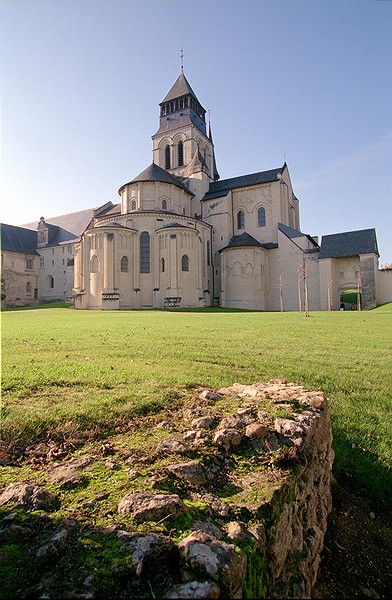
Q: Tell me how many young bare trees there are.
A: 5